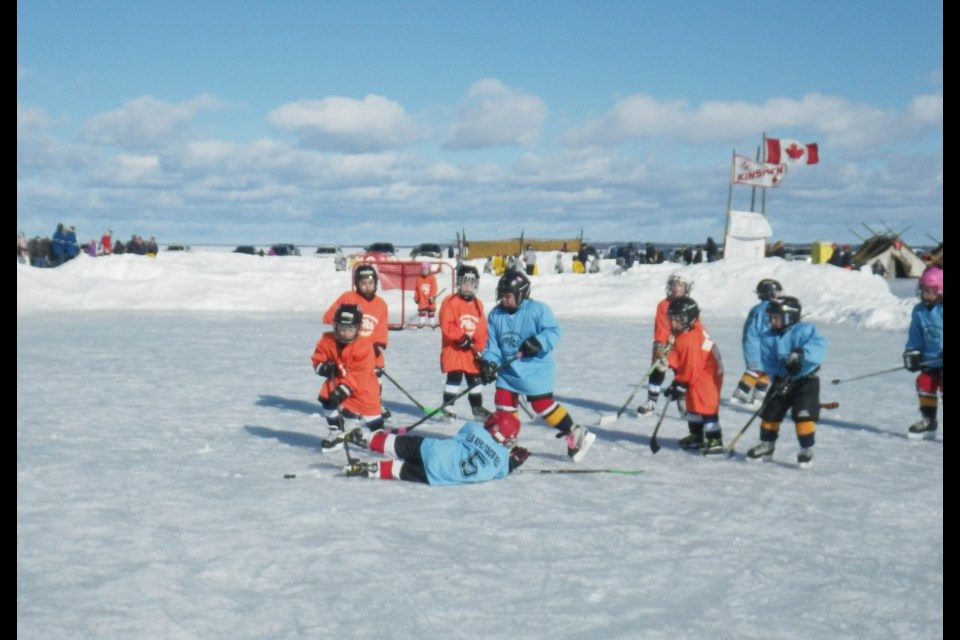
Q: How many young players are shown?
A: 11